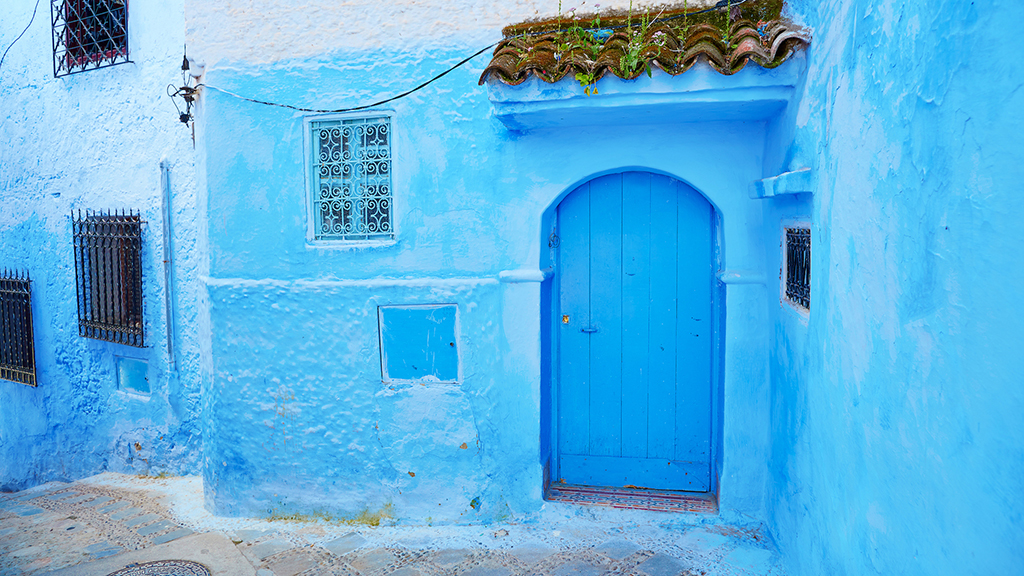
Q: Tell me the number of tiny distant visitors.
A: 0